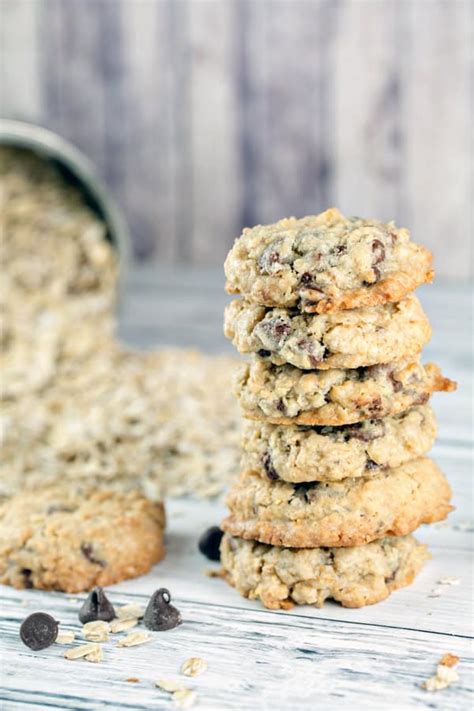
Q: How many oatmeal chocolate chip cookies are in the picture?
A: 7